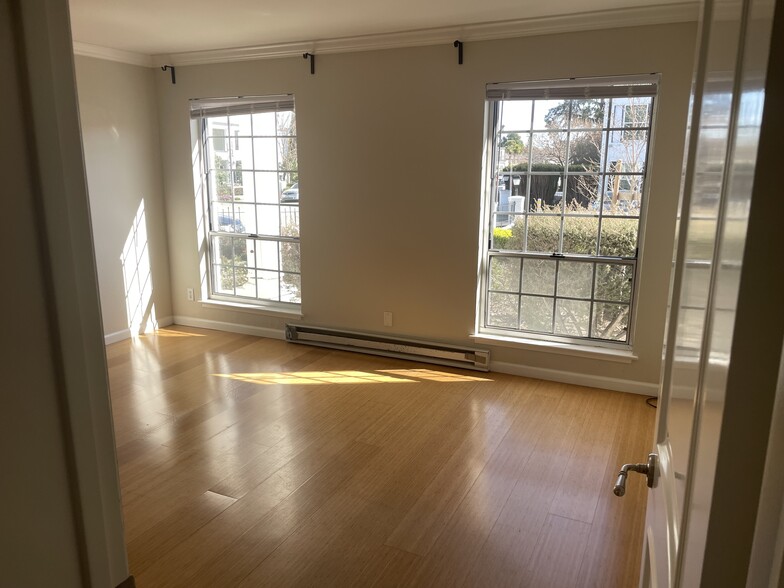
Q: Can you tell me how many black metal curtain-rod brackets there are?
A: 3